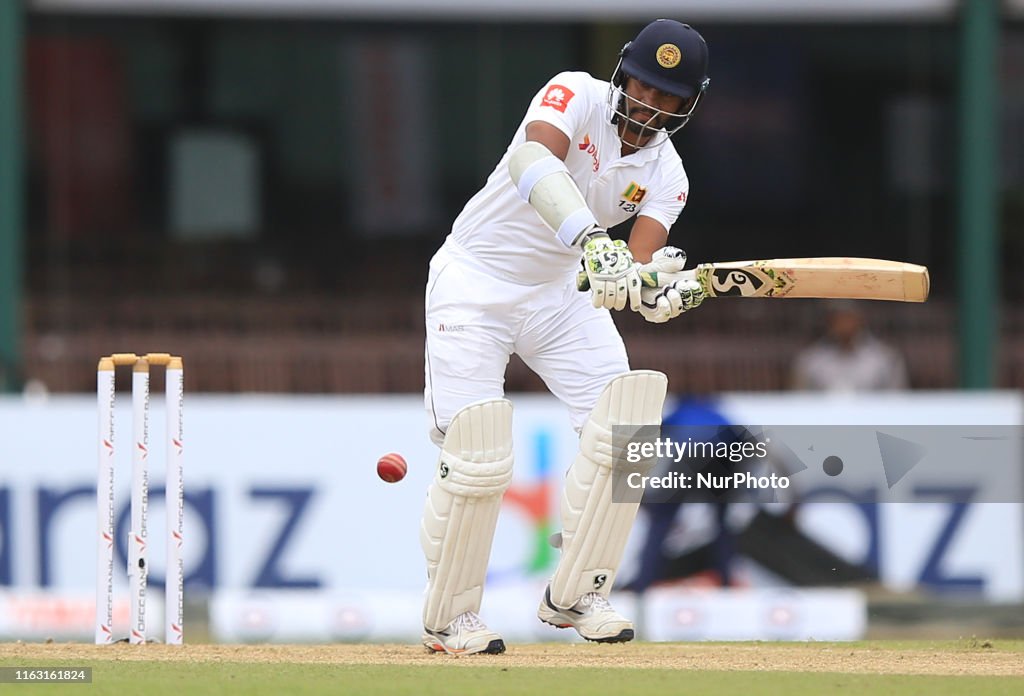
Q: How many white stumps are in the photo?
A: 3